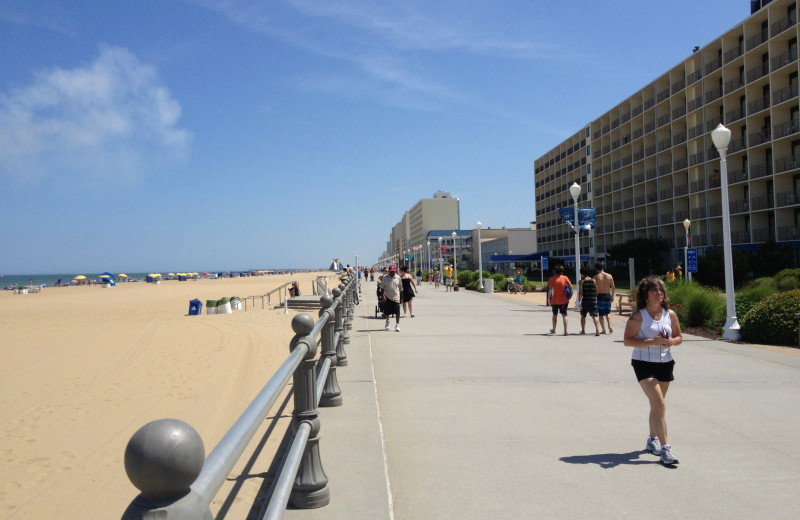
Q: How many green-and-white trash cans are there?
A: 3